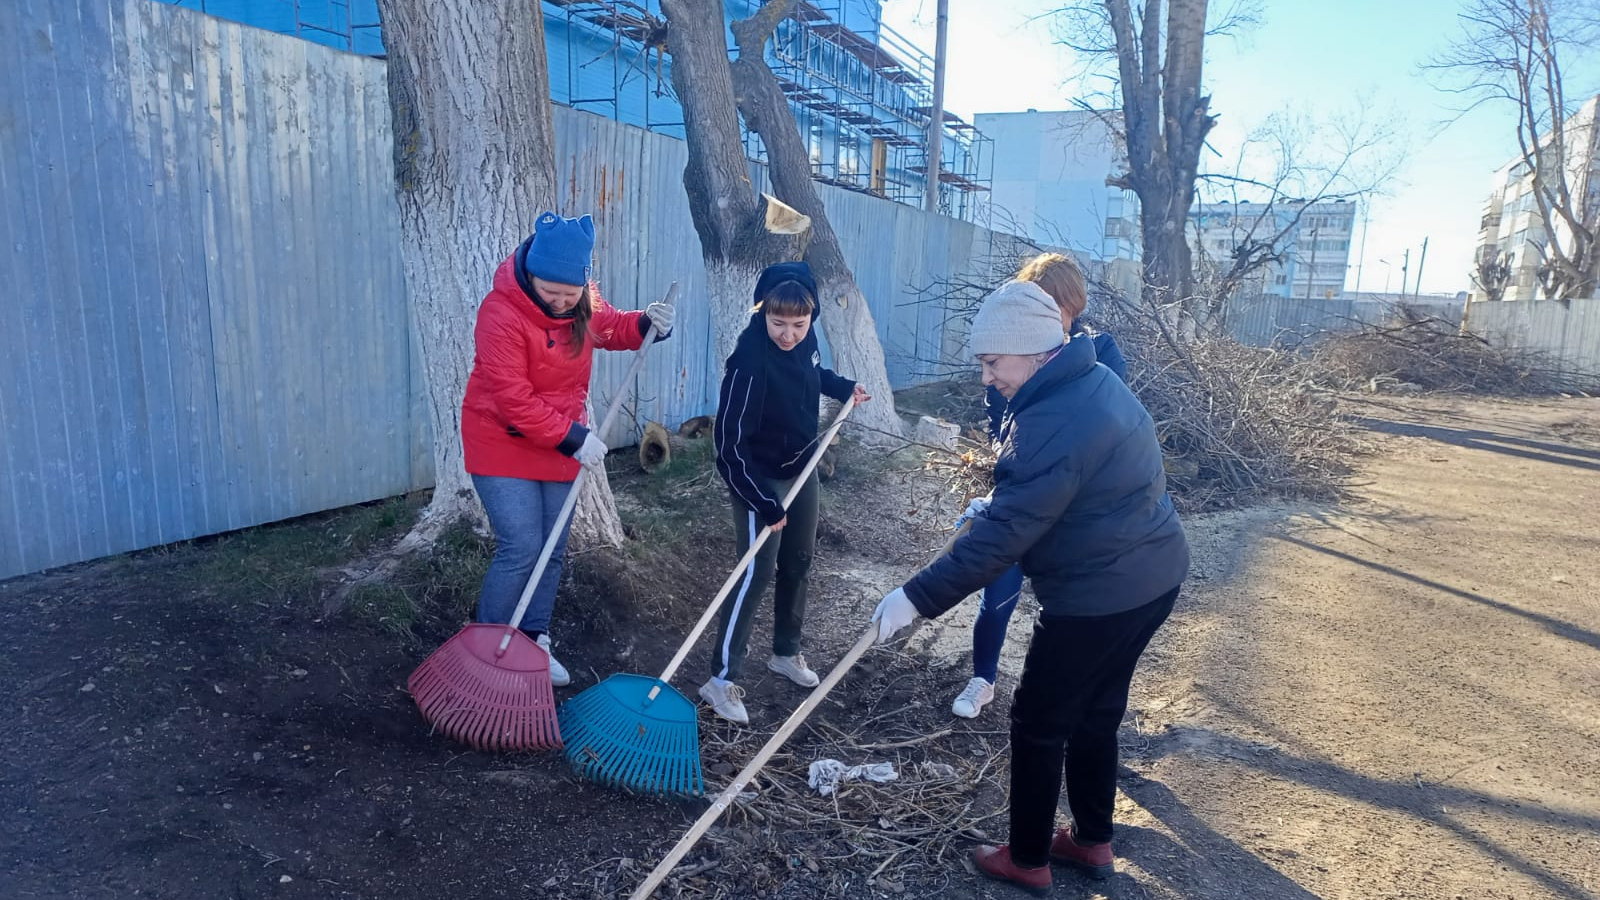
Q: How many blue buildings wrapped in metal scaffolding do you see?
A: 1